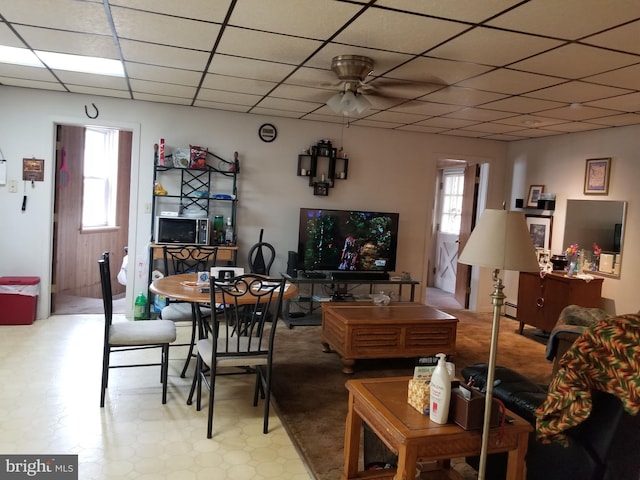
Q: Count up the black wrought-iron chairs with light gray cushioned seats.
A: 3